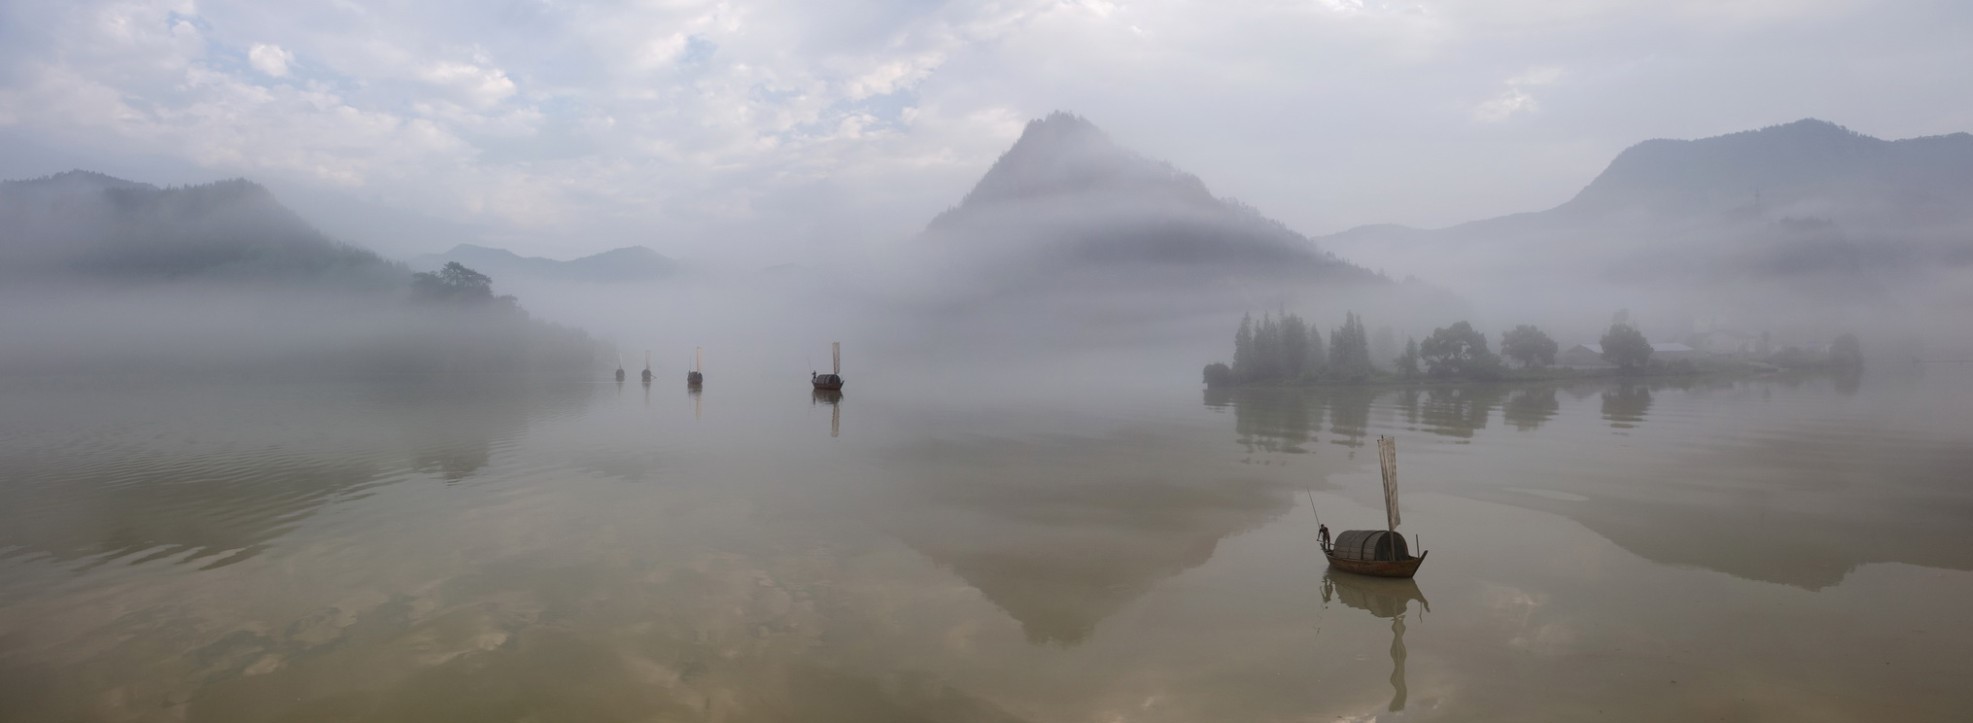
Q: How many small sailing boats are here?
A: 5